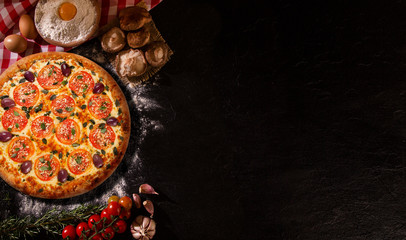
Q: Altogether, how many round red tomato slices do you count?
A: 12